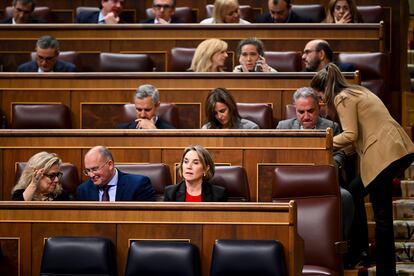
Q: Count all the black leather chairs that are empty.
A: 3